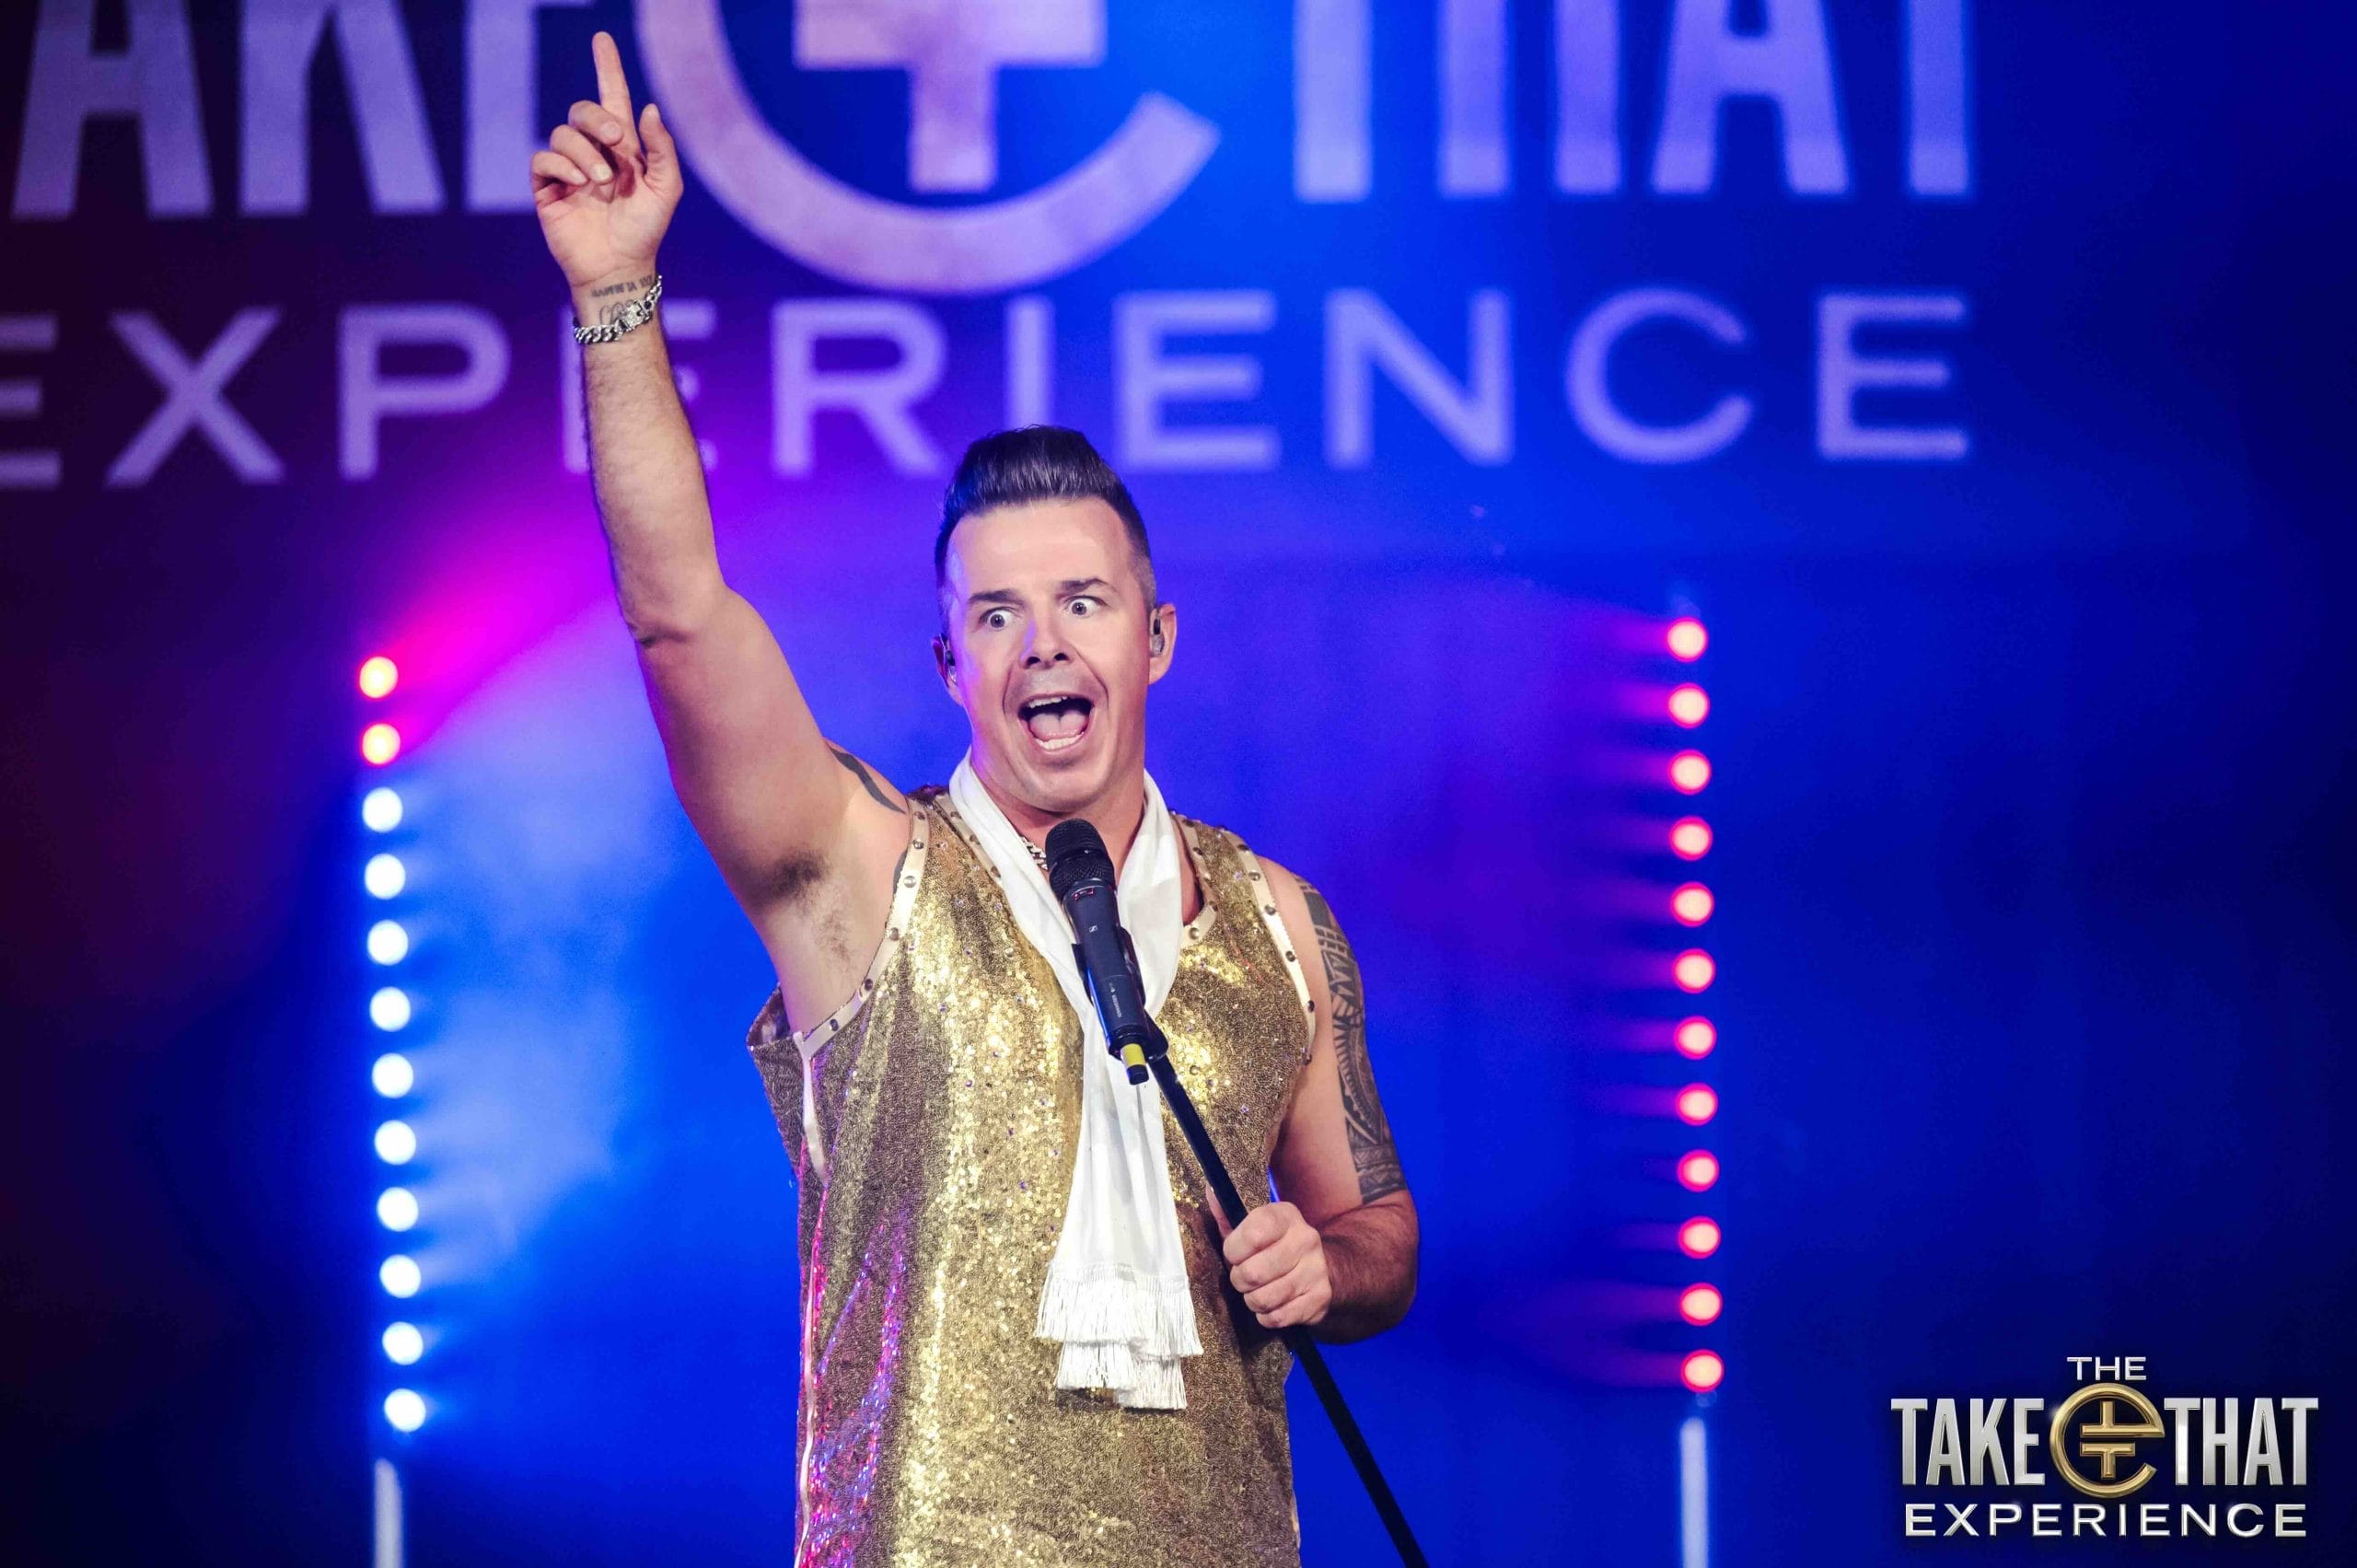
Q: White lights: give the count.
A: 10